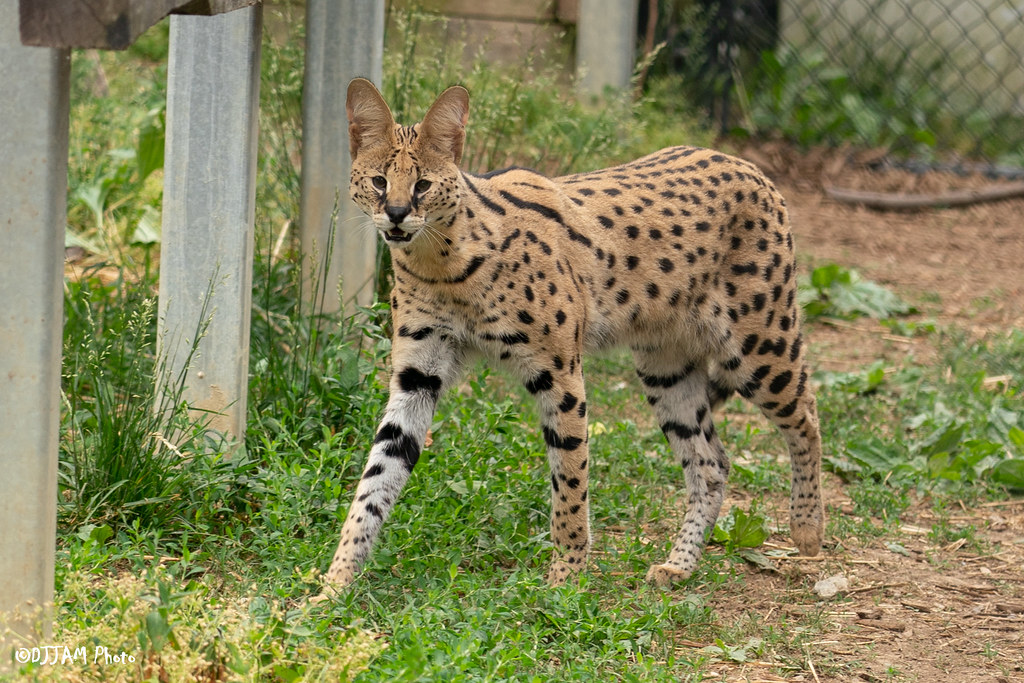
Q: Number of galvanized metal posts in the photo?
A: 4